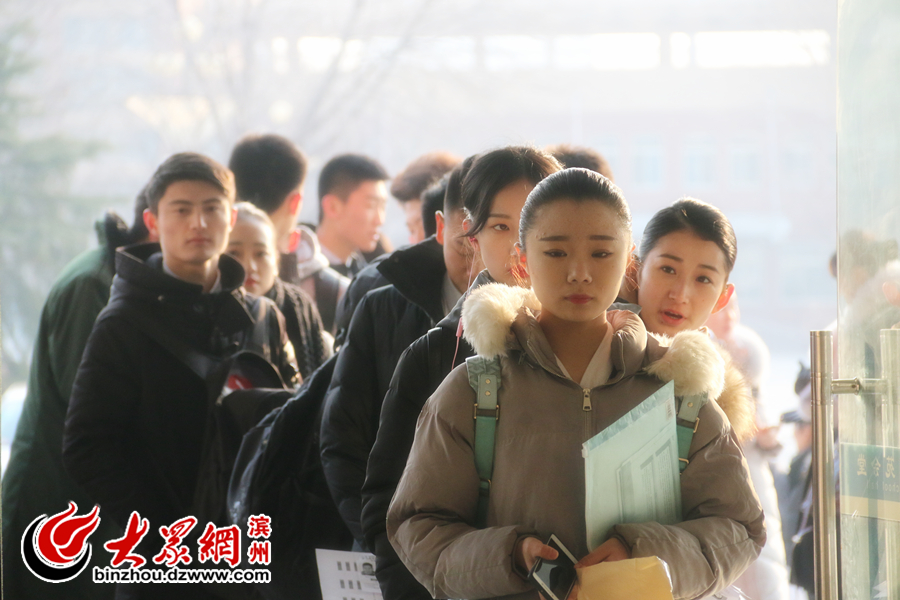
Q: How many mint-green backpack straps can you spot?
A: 2